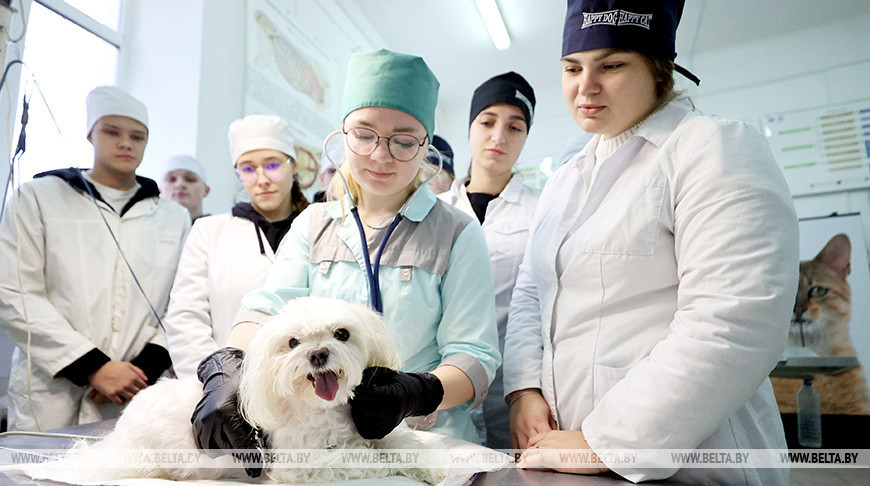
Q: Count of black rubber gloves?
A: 2